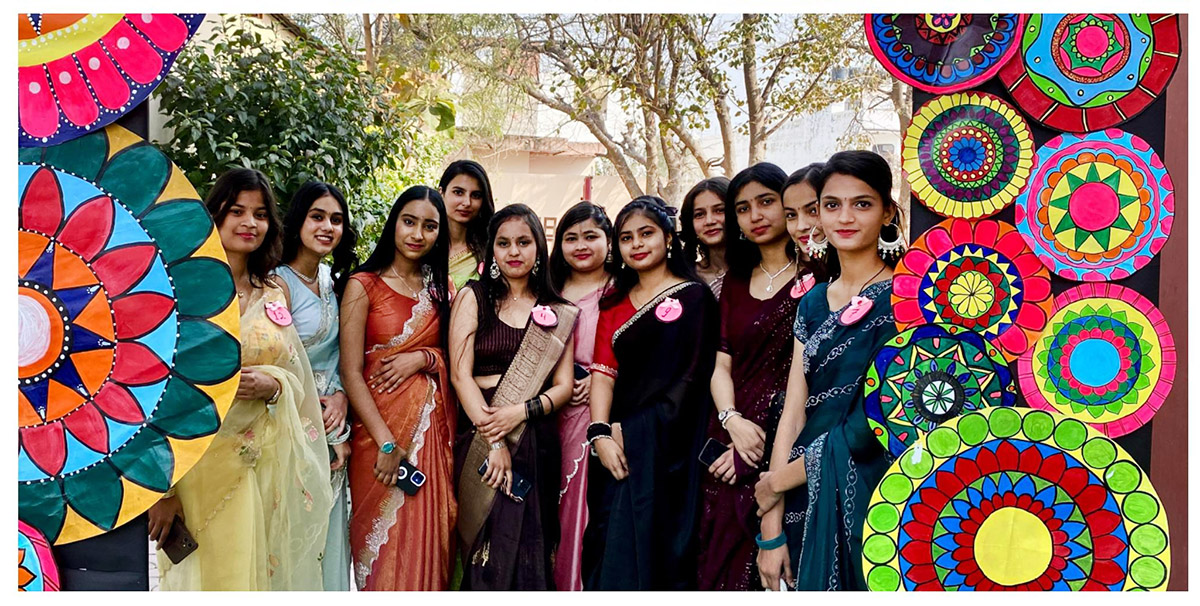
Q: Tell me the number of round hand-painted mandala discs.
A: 11